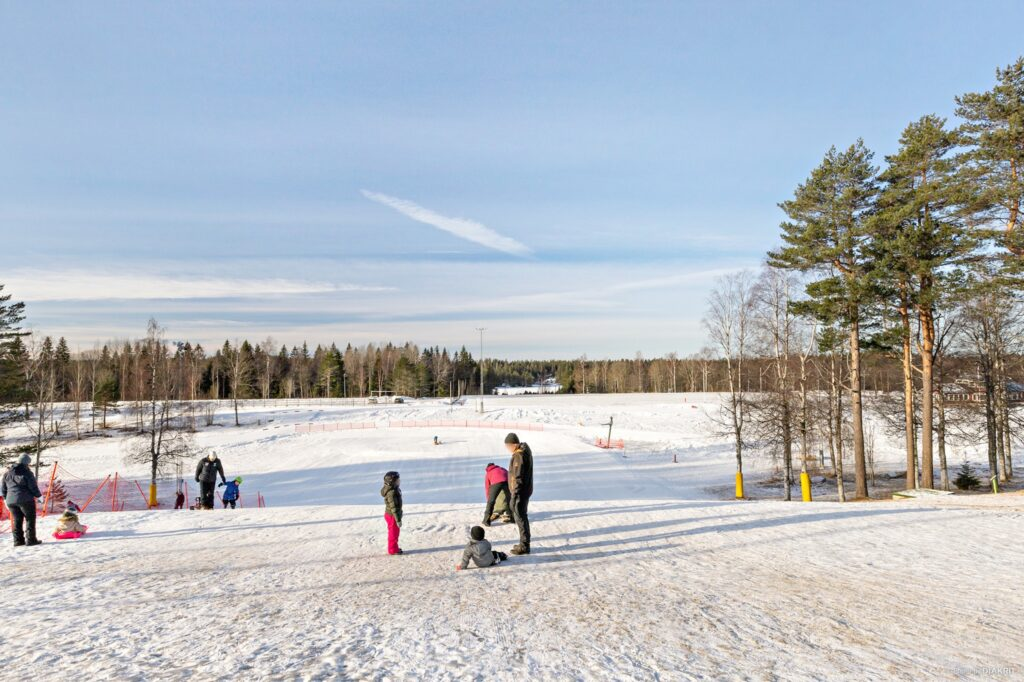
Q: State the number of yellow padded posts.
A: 3